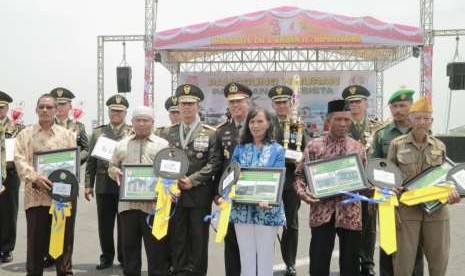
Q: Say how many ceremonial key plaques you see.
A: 5